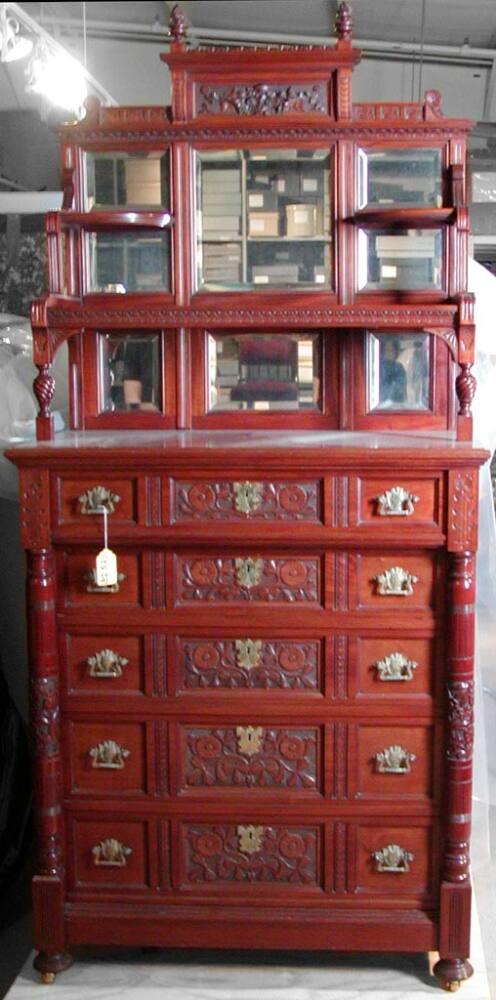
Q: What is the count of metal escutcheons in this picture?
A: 5